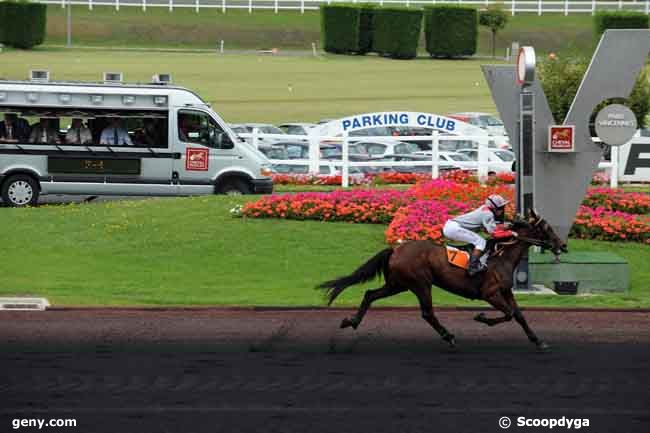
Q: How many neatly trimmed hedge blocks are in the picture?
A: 5